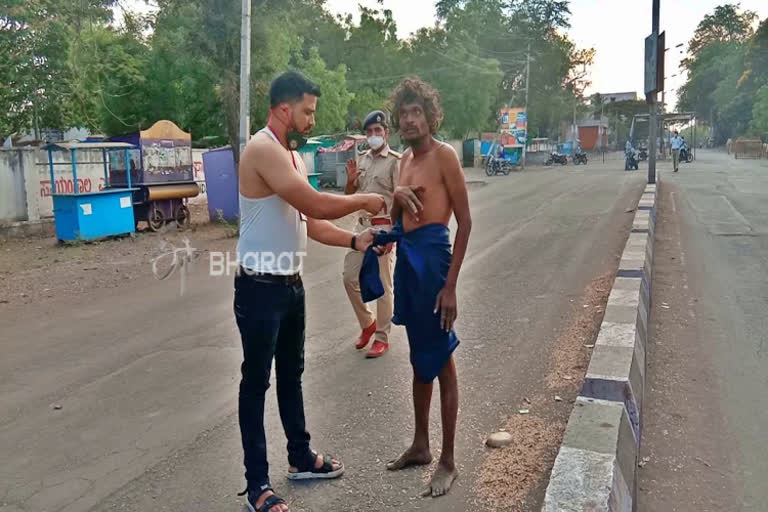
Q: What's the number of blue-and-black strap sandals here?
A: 2